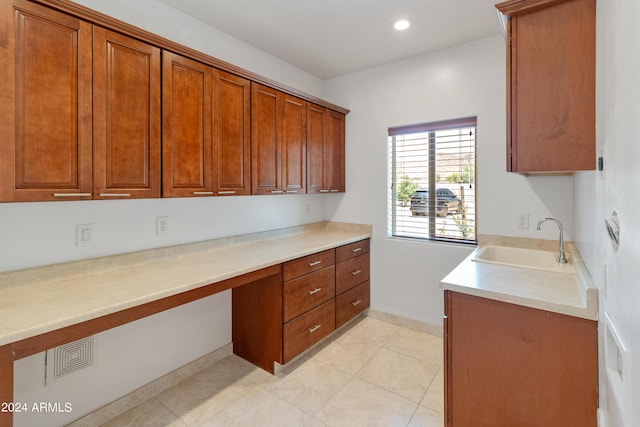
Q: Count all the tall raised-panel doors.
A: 8